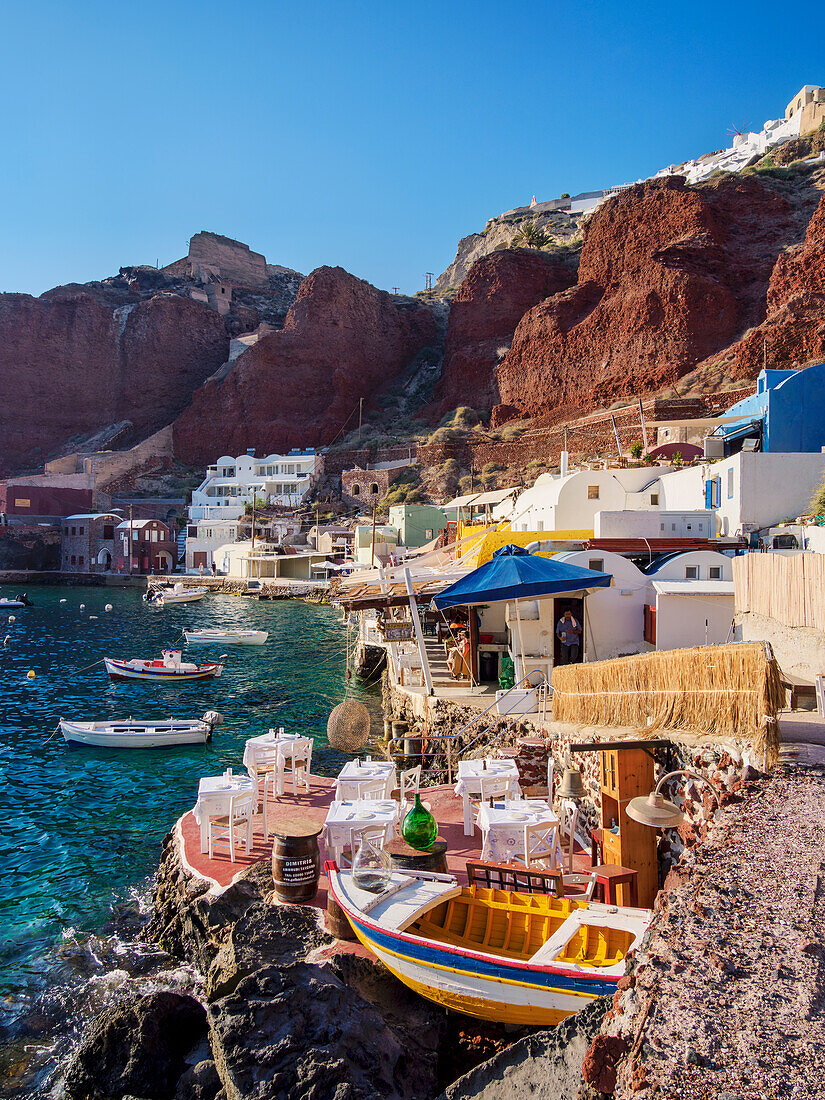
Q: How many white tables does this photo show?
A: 6